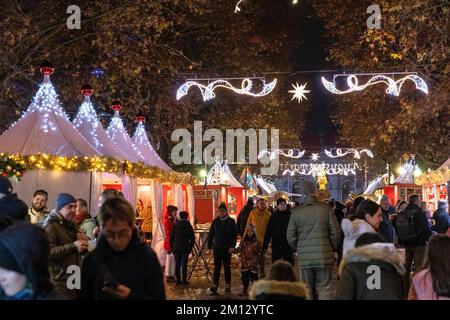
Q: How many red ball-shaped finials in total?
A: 4